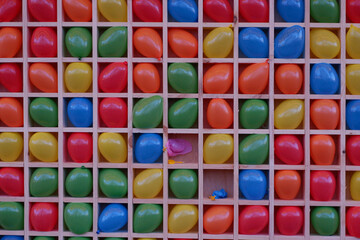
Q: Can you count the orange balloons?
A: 15